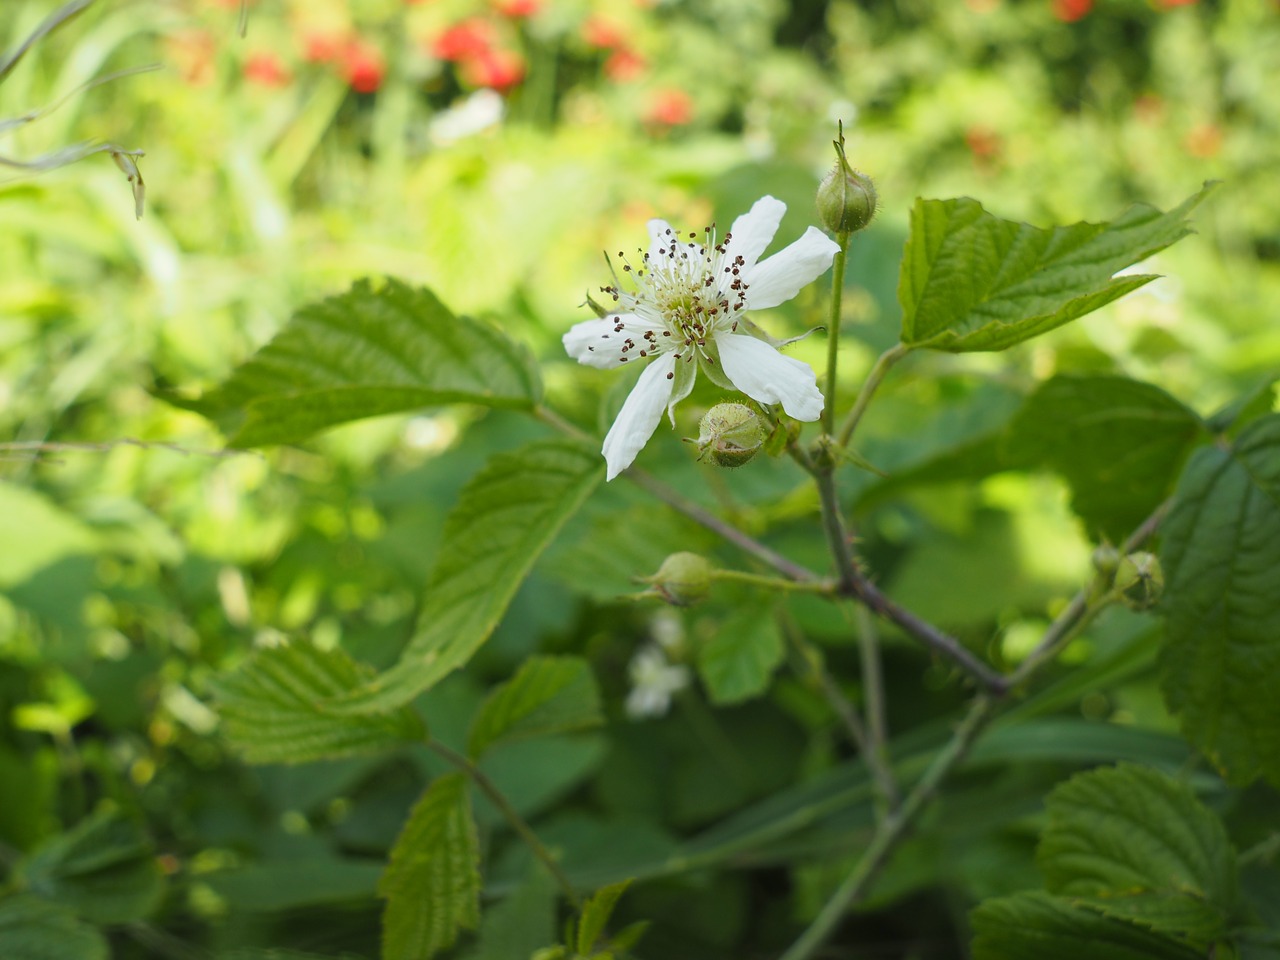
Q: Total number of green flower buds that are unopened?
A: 5